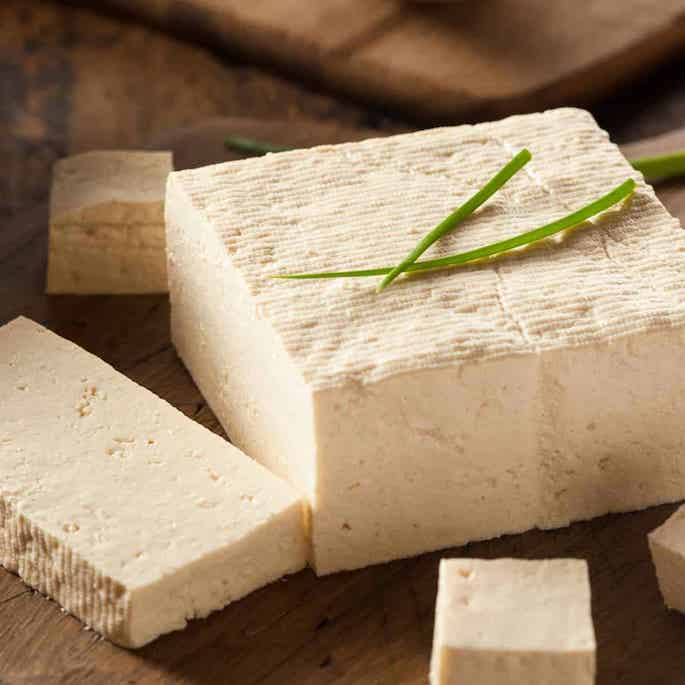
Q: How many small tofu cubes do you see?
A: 3